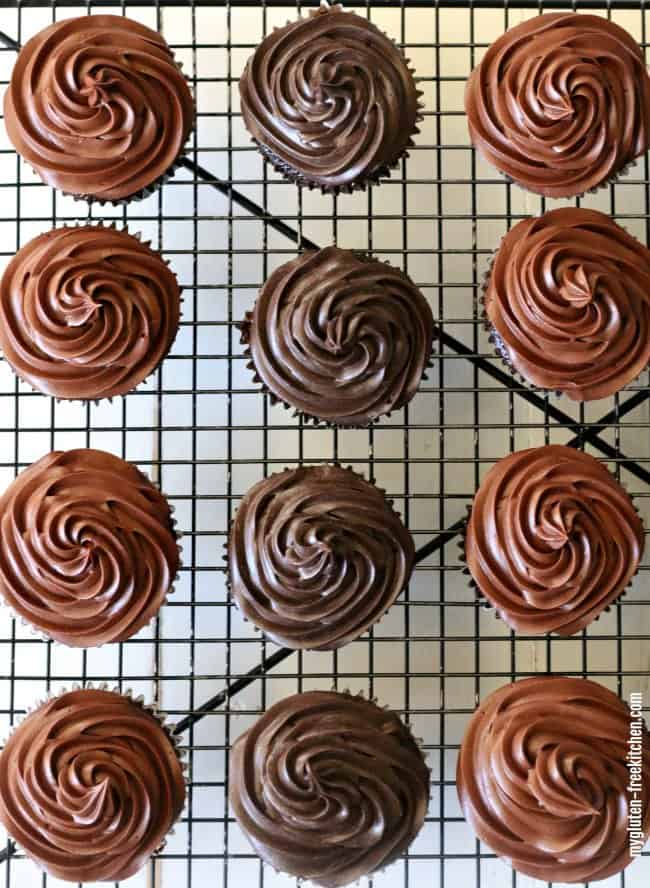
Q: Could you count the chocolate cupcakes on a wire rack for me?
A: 12